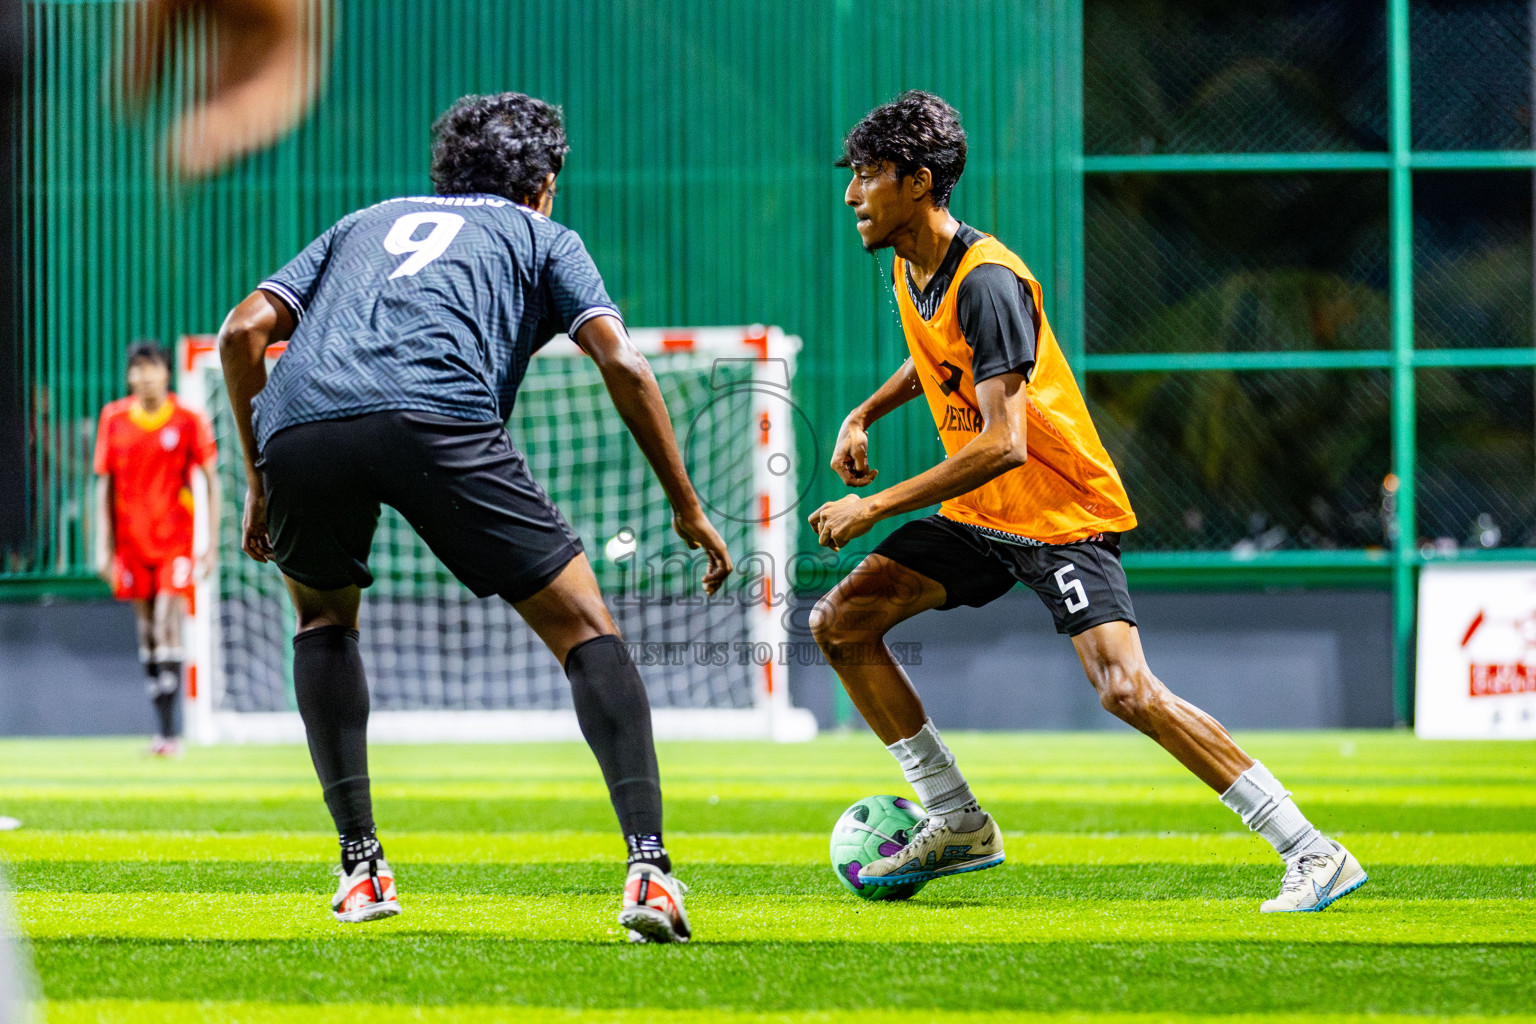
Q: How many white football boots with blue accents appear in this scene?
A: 2